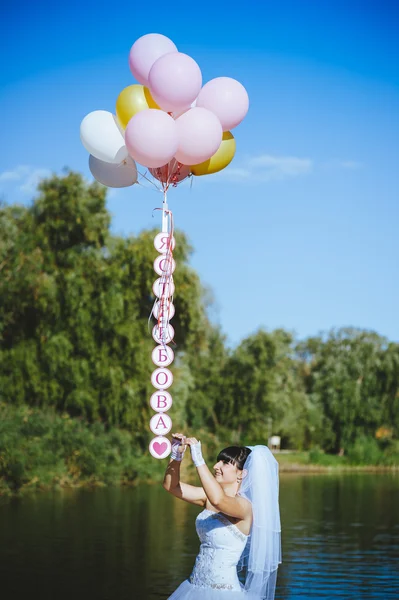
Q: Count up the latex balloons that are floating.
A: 10